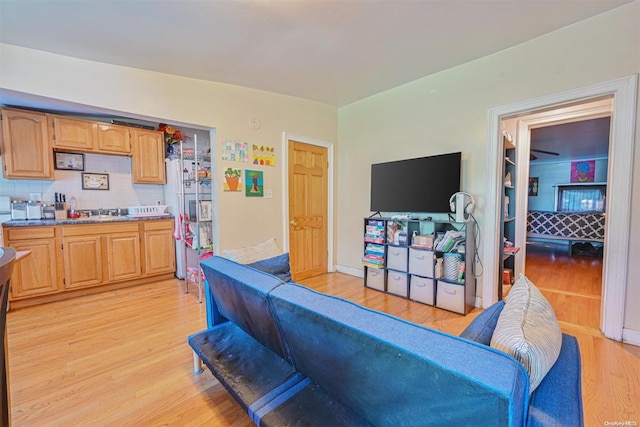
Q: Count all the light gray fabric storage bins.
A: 6